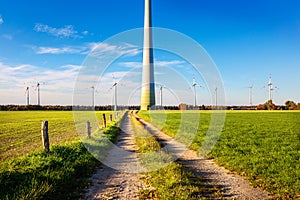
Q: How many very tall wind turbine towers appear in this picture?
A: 1